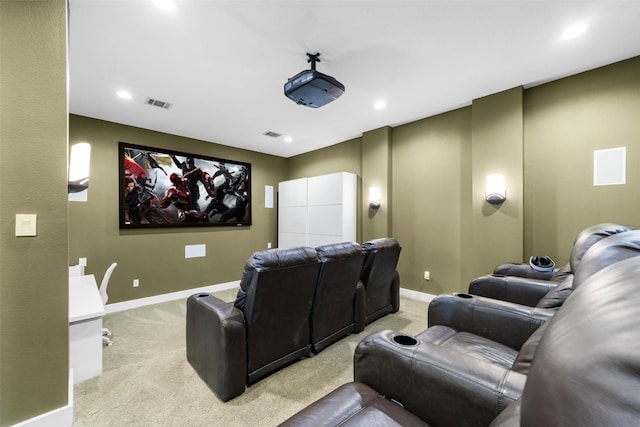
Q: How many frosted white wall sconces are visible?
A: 3